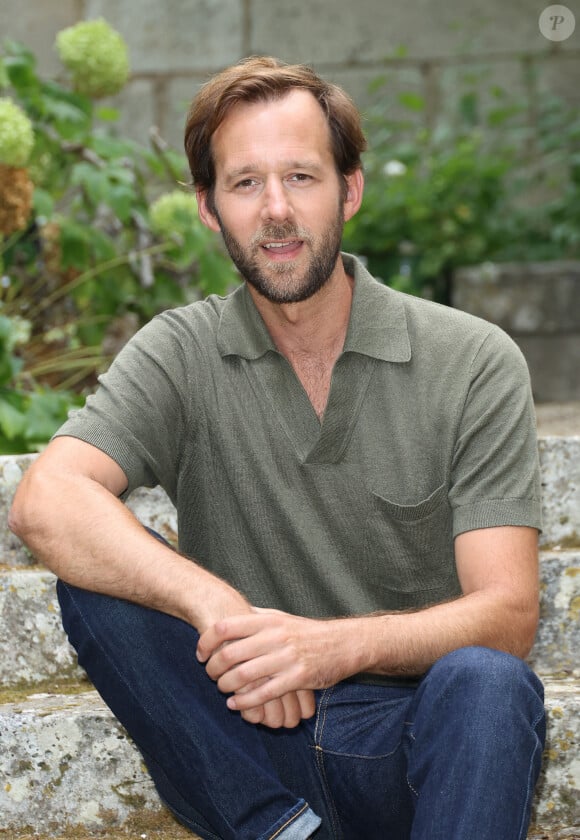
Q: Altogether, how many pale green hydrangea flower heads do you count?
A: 3